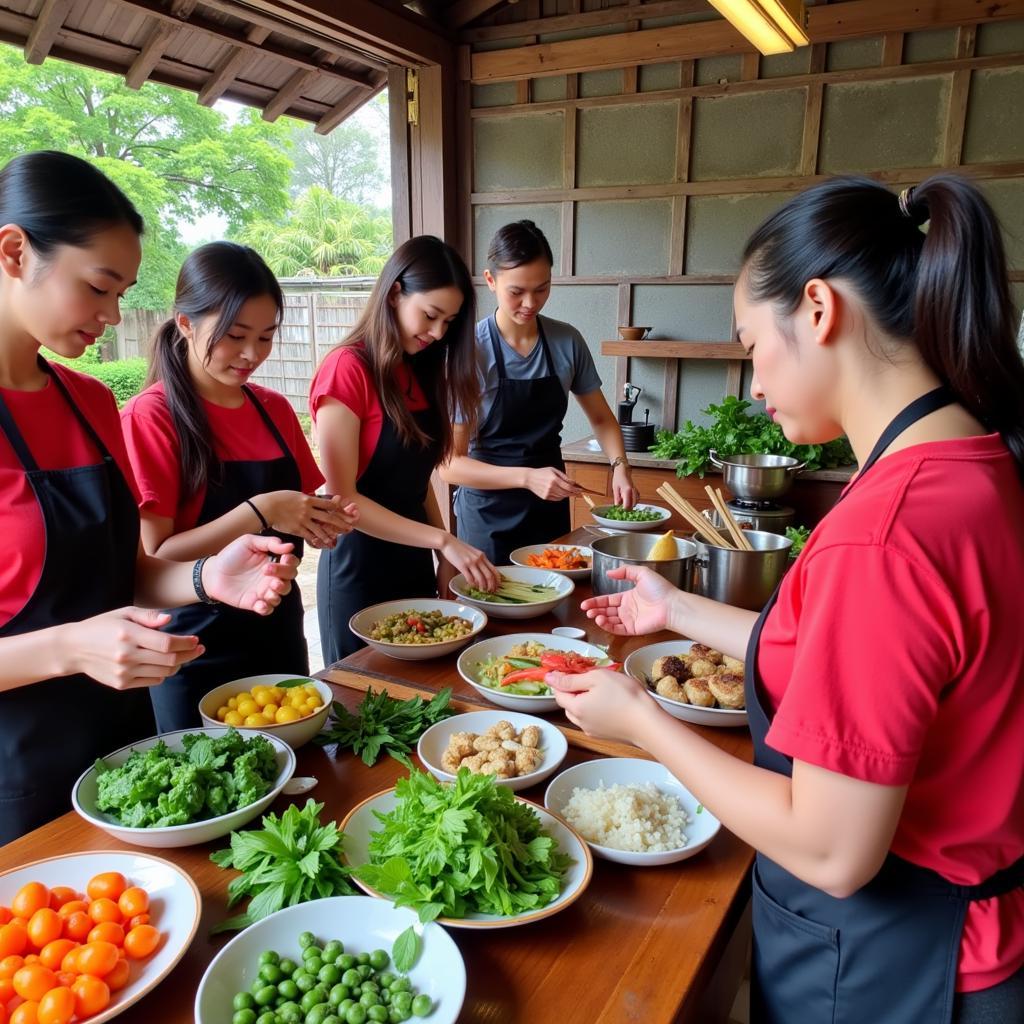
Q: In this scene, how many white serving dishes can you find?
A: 13